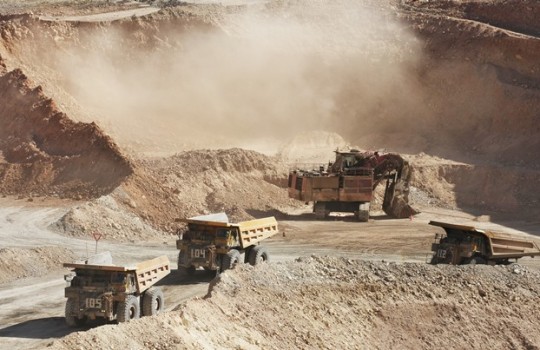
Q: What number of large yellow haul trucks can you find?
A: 3